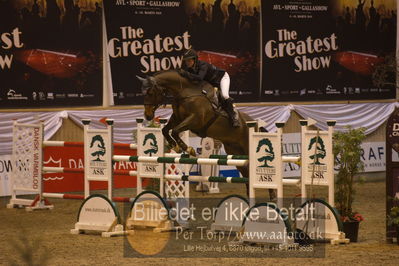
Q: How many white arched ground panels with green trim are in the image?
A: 5